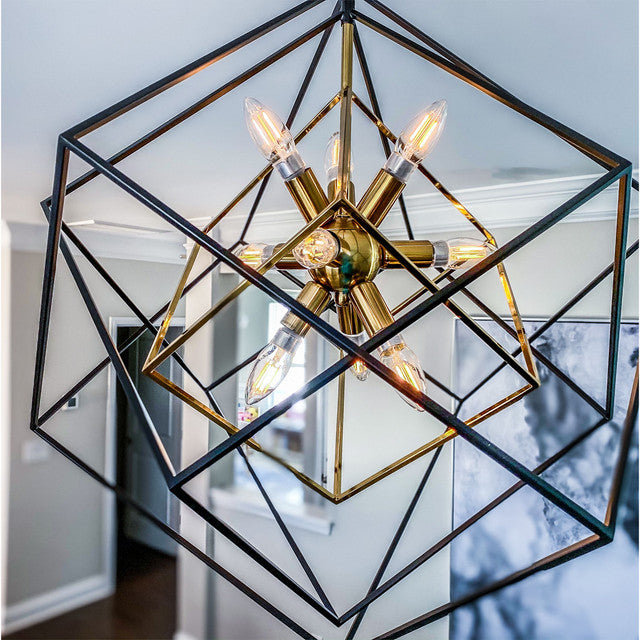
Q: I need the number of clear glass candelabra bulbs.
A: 9